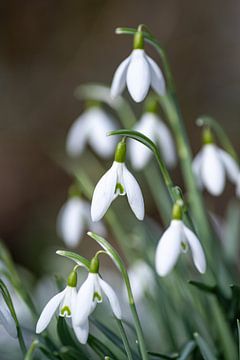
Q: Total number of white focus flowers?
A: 5